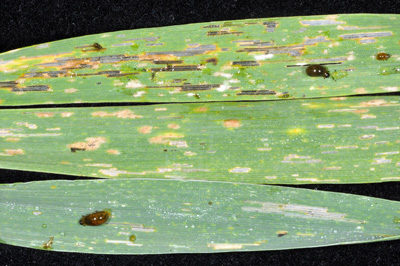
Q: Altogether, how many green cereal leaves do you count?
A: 3